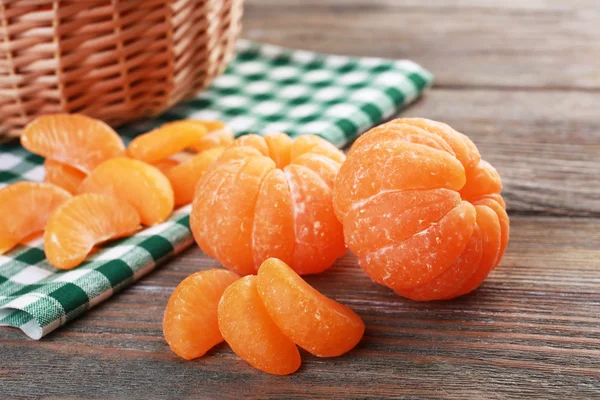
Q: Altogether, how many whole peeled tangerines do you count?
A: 2